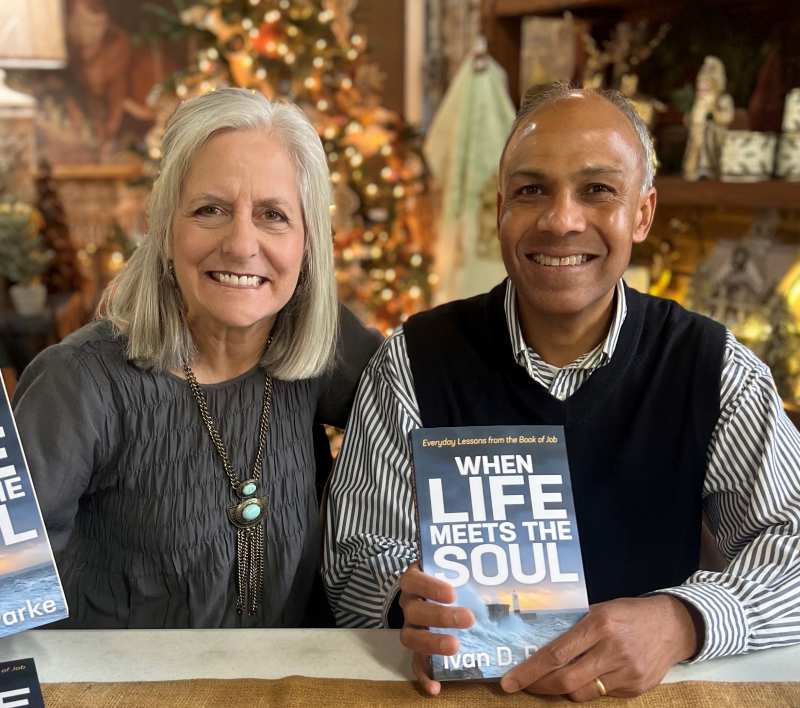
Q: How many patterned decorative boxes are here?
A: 3